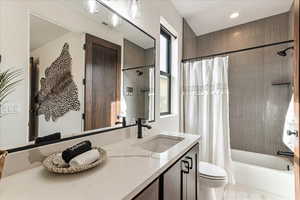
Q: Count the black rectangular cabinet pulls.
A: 2